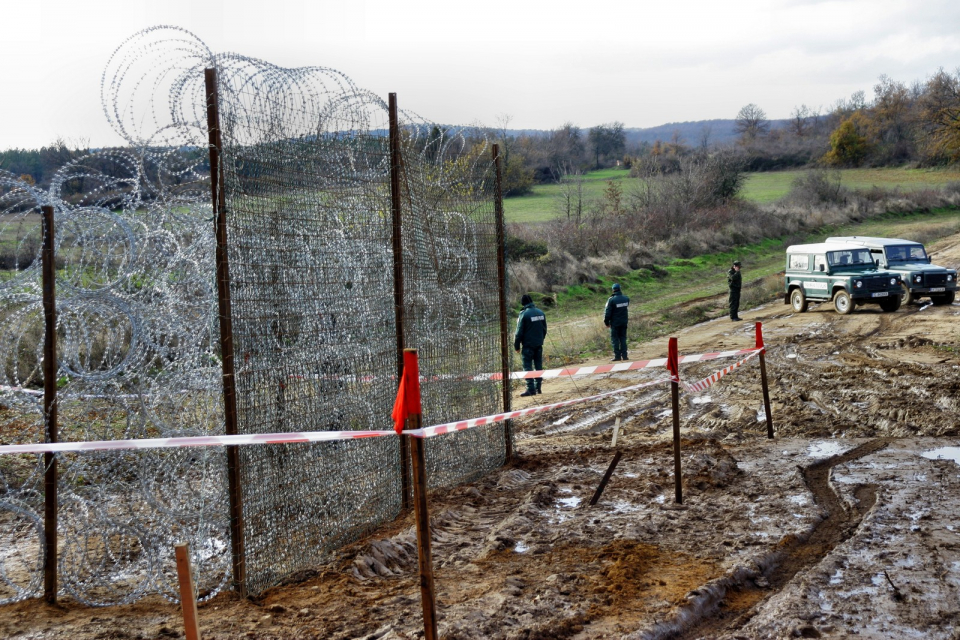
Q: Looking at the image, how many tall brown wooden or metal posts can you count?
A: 4